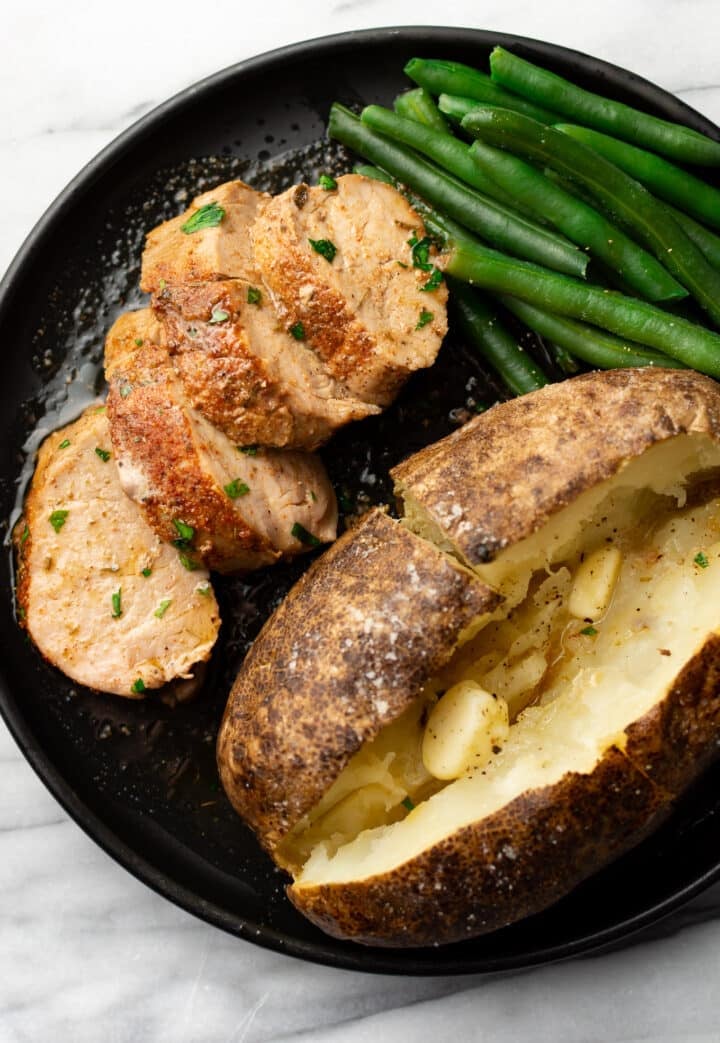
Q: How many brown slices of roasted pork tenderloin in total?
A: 4